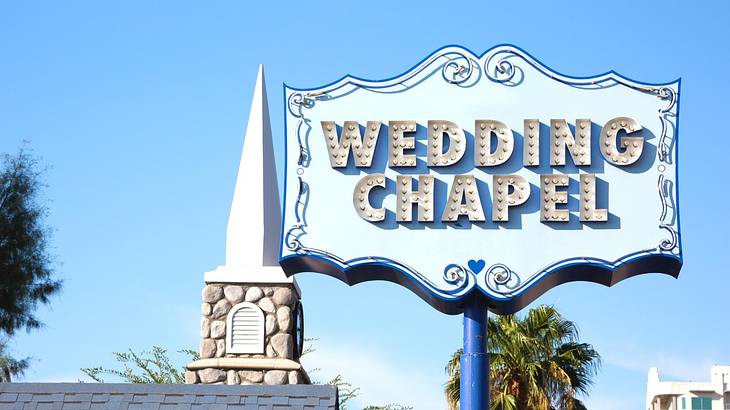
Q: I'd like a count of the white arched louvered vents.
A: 1